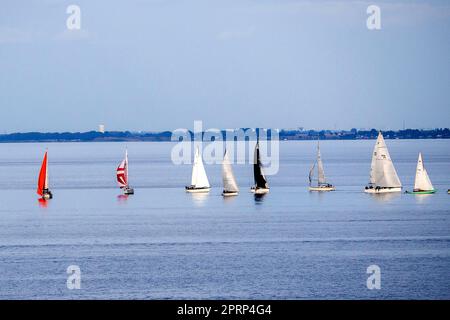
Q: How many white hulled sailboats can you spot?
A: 5